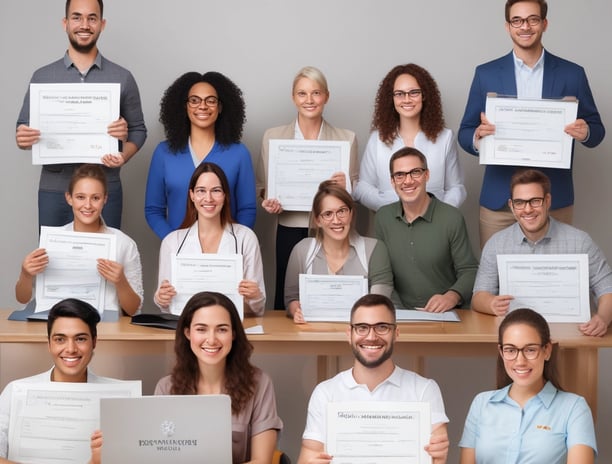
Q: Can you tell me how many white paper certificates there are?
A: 9